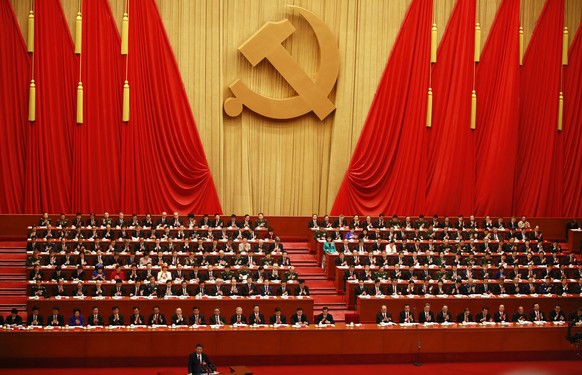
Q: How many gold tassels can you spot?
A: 13